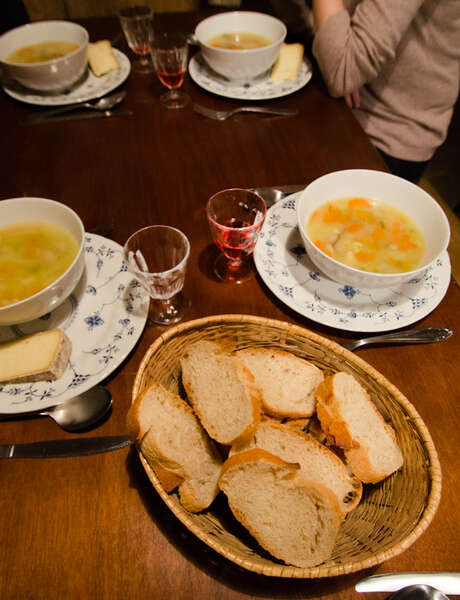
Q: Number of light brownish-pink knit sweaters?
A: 1